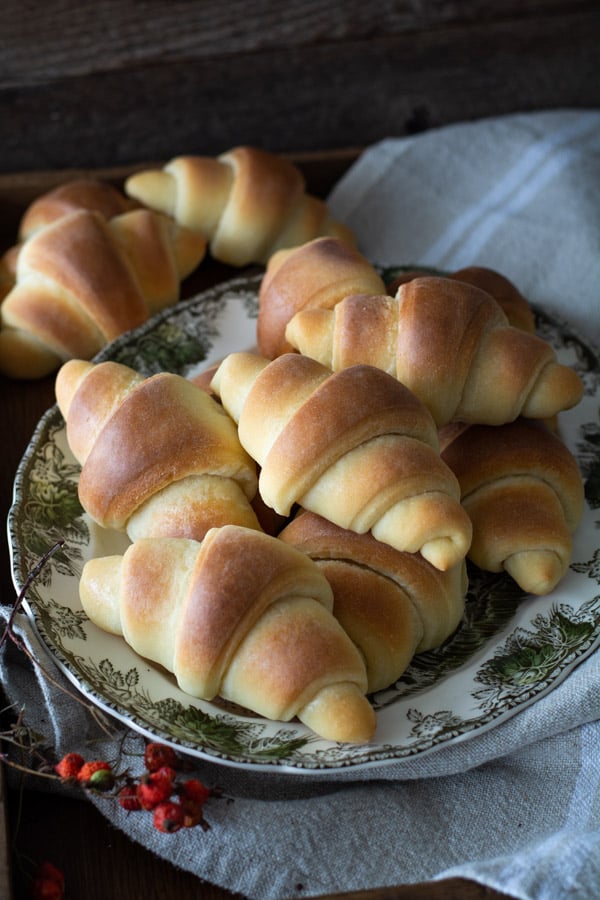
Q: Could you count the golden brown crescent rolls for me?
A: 11